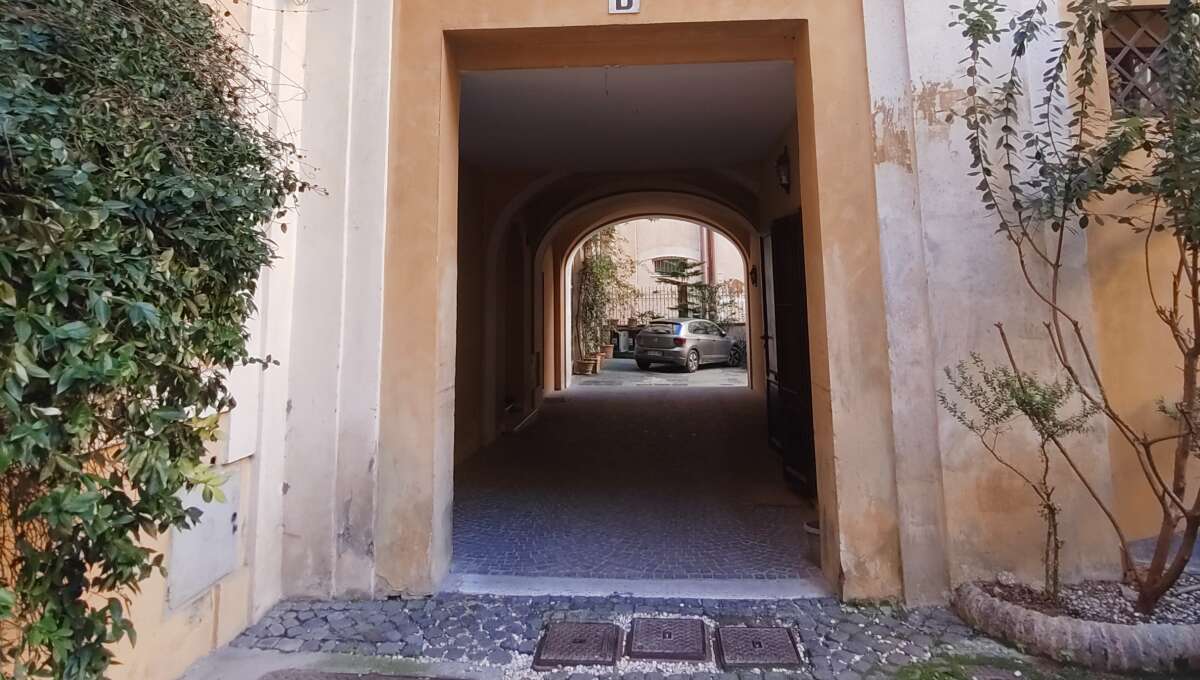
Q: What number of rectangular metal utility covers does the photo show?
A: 3